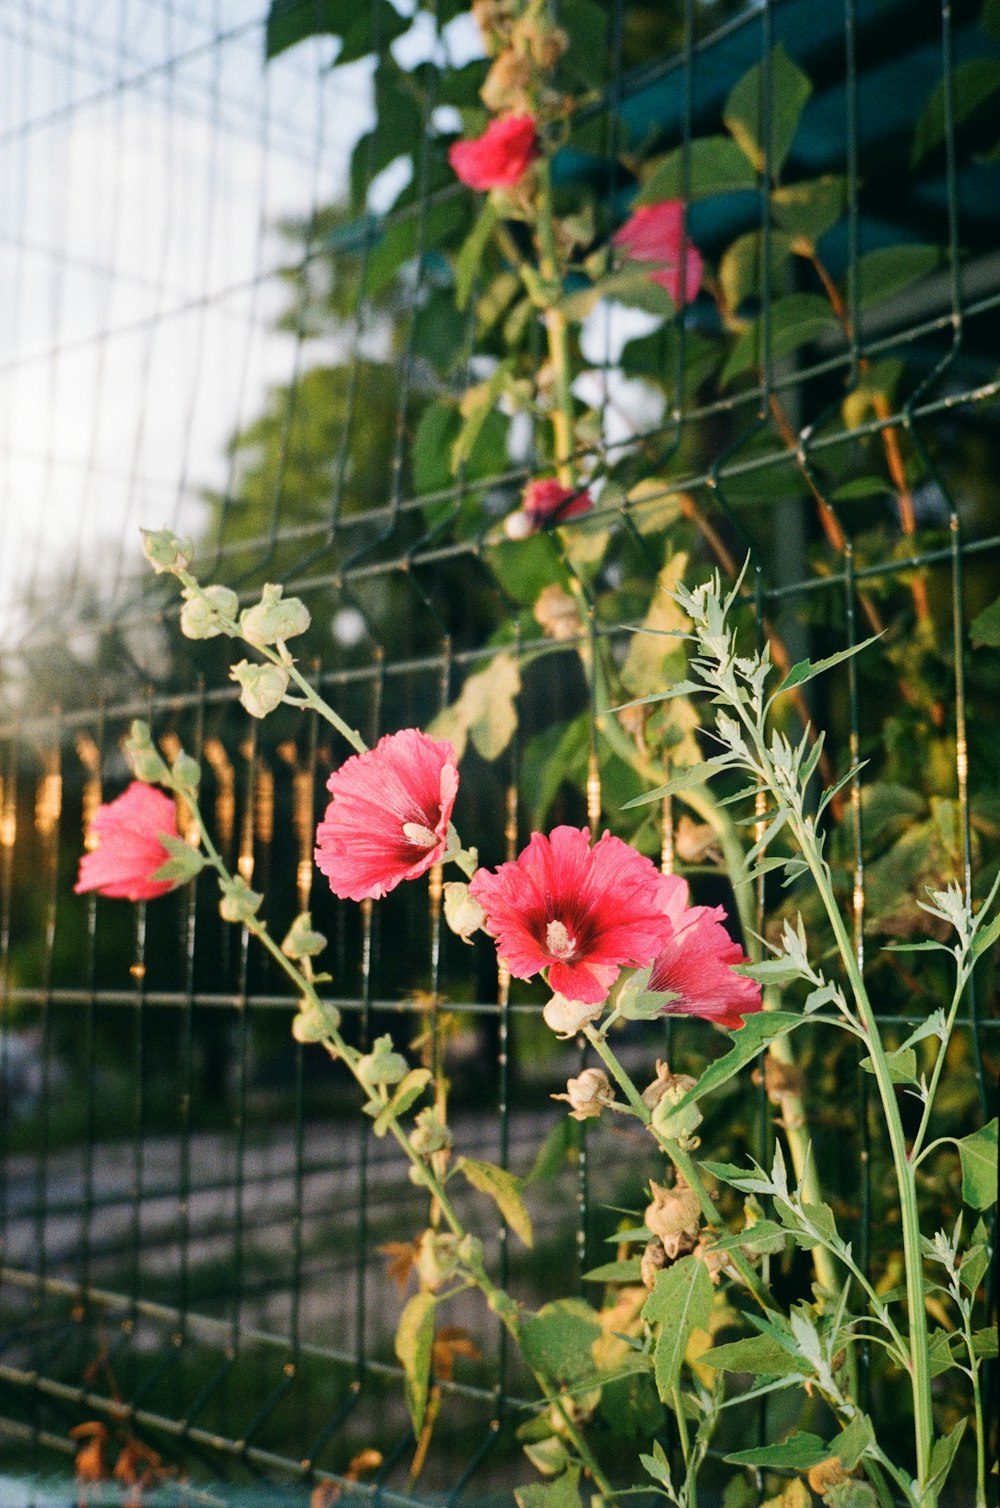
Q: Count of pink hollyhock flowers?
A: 7